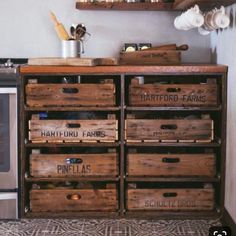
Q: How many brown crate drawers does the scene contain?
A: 8